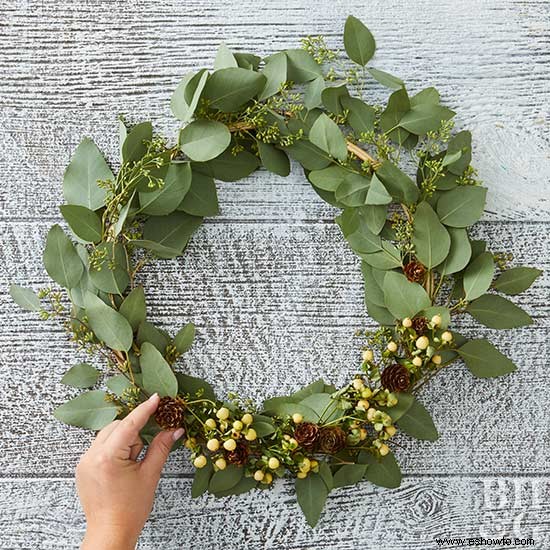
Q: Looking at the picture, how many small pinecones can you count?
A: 7